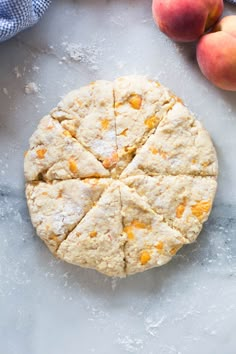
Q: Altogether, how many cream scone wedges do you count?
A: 8